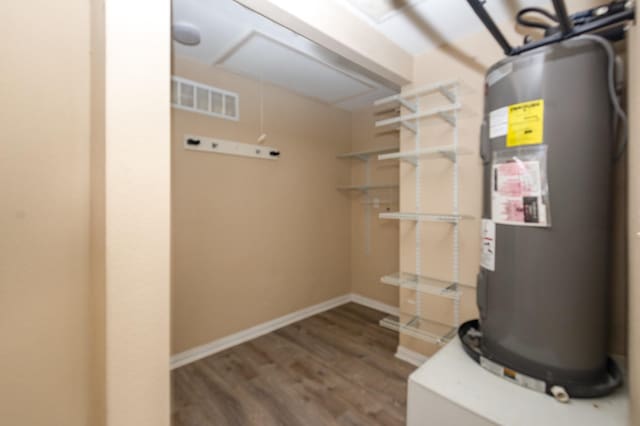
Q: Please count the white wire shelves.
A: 8